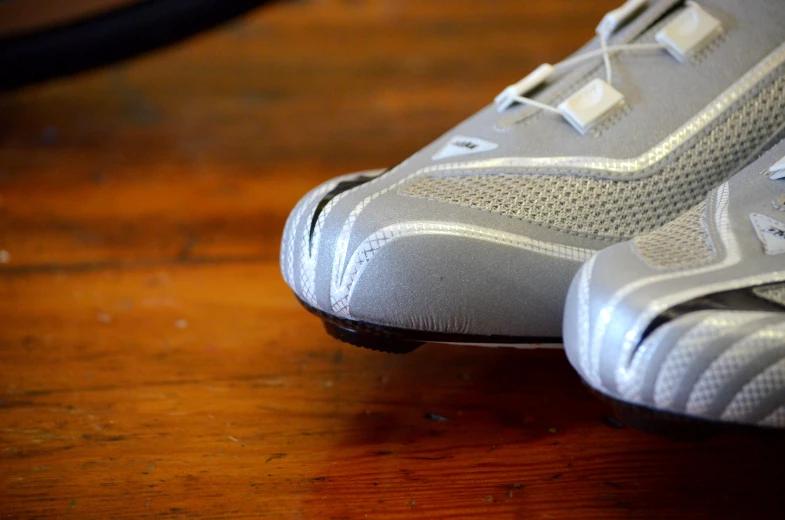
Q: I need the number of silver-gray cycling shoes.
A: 2